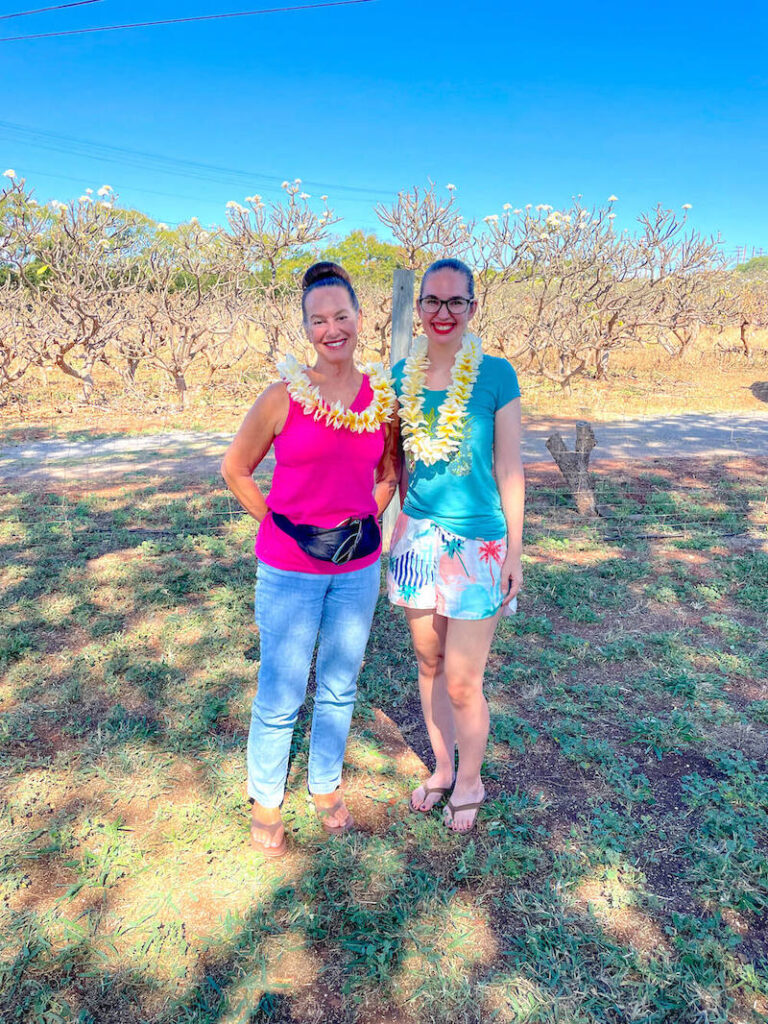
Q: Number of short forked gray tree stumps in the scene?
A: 1